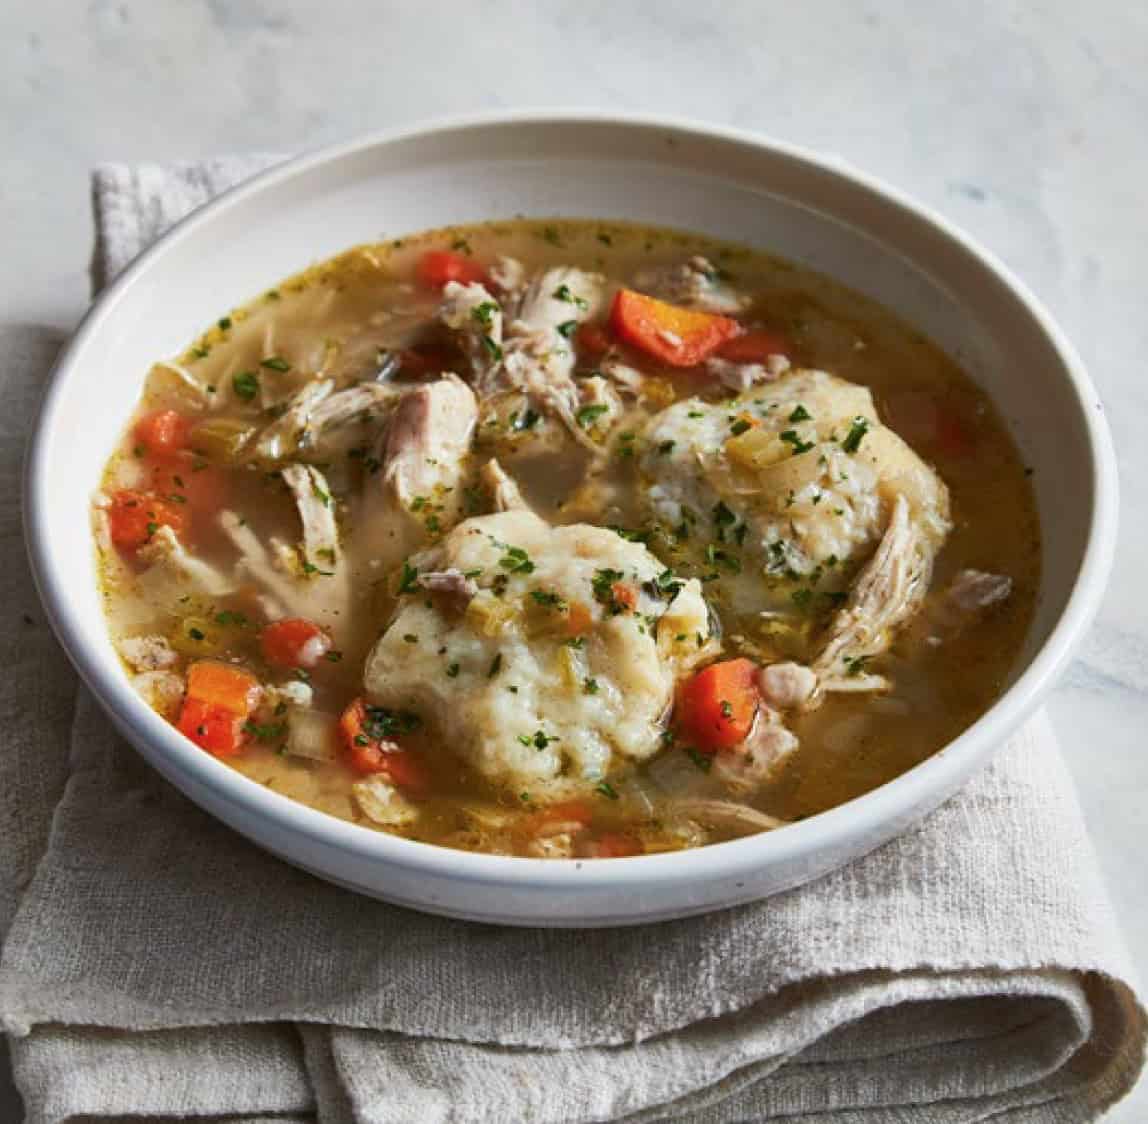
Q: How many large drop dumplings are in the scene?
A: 2